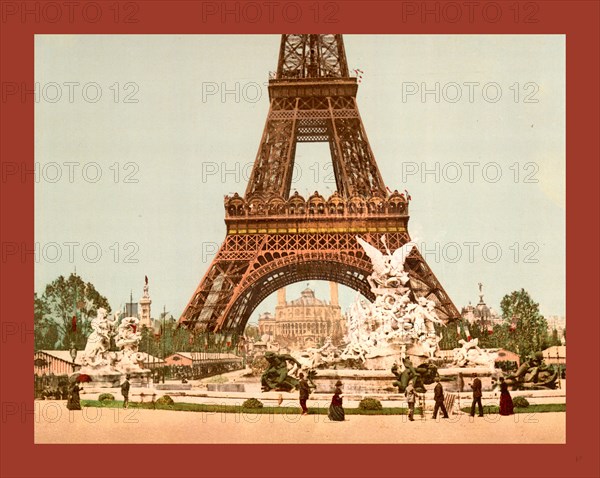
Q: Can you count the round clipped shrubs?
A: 5